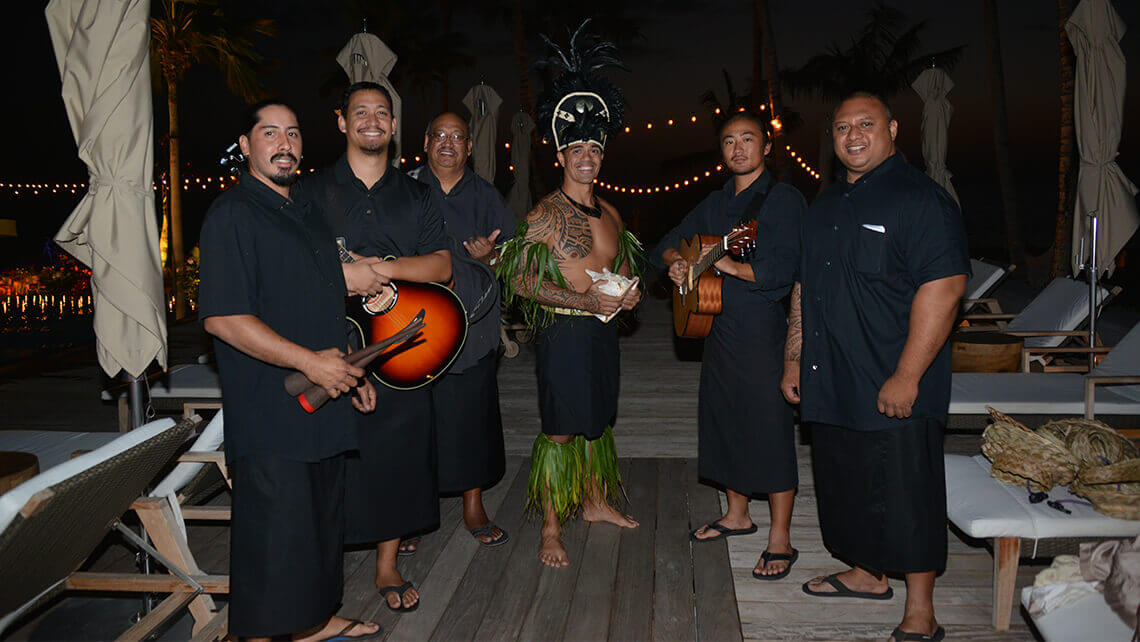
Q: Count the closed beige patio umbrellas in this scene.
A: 6